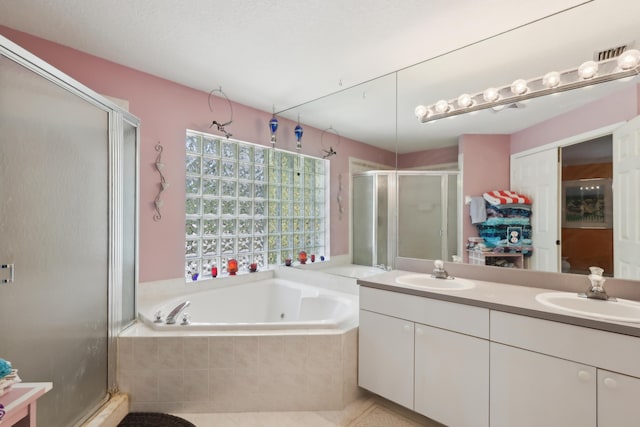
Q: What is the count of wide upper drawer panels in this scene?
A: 2